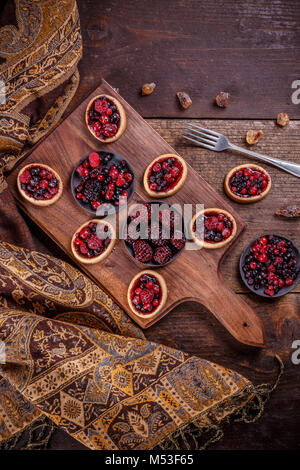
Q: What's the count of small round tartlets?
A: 7